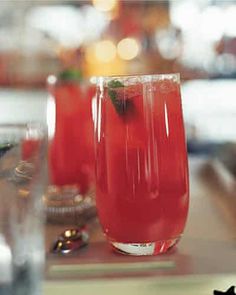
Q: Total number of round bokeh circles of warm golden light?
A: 3